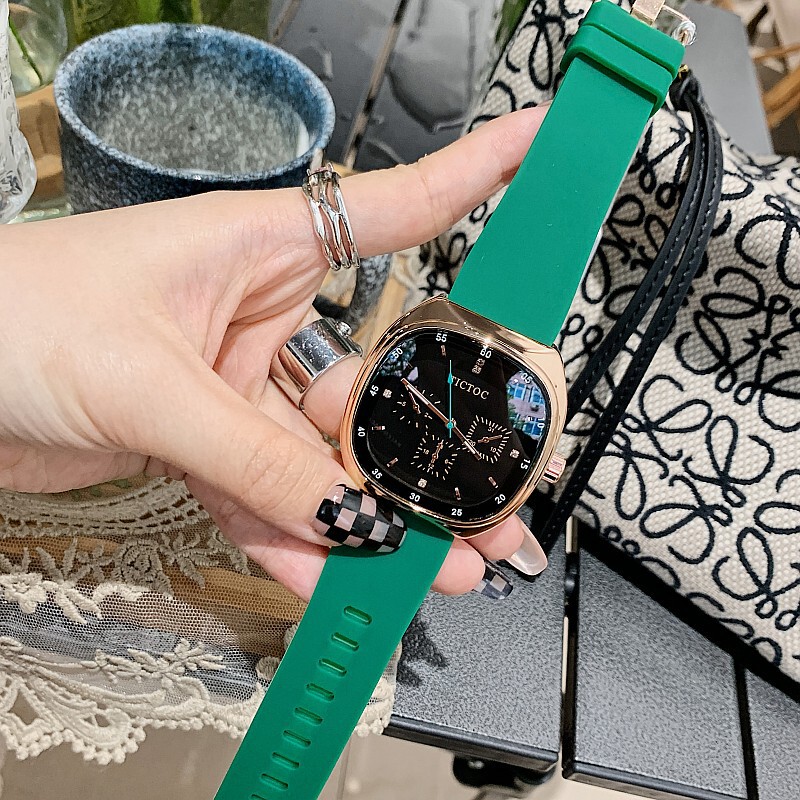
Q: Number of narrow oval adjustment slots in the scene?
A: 9